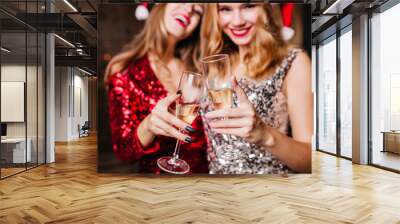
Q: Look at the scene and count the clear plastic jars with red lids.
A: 0